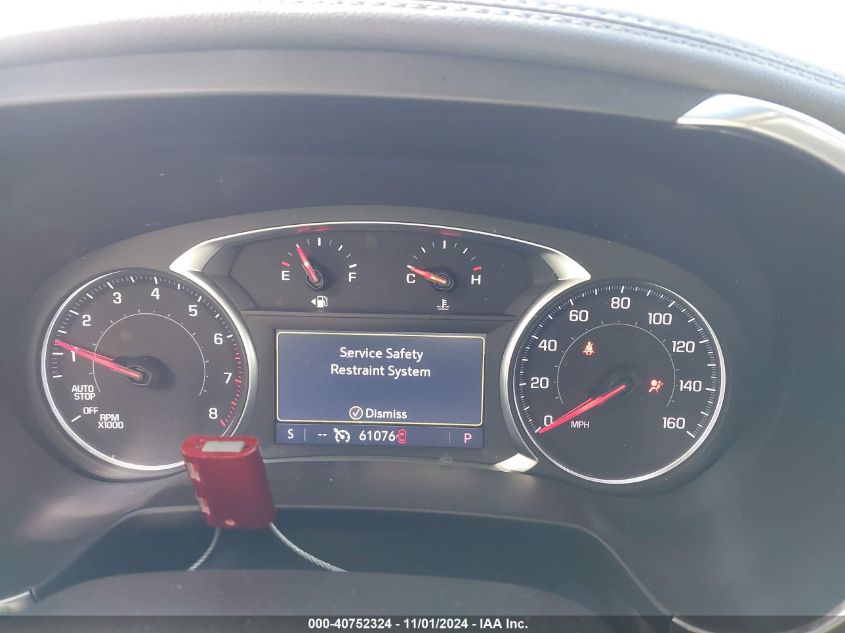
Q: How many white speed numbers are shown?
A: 9